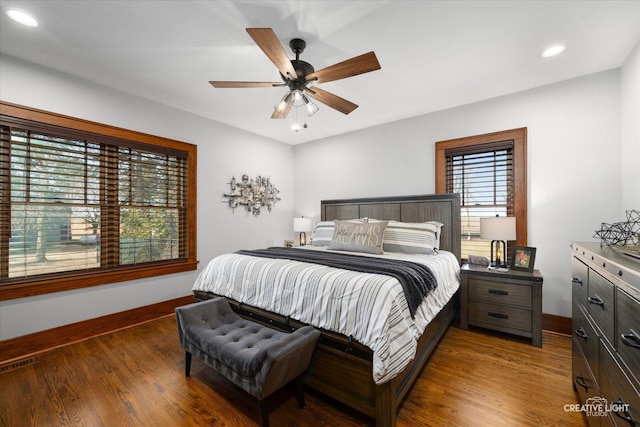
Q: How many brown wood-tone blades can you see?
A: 5